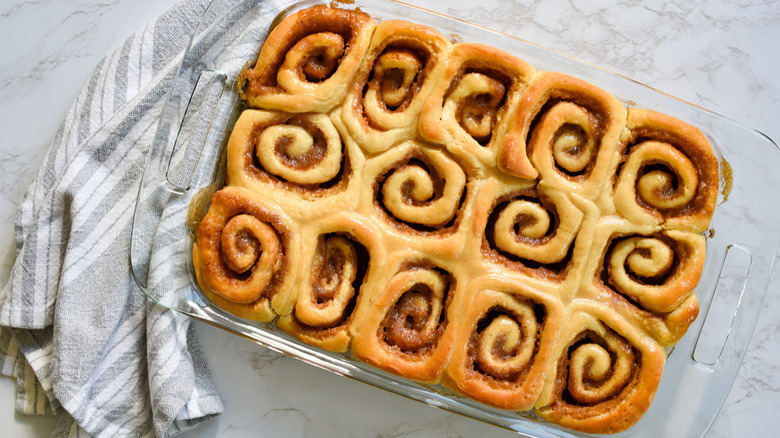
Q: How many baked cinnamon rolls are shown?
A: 14